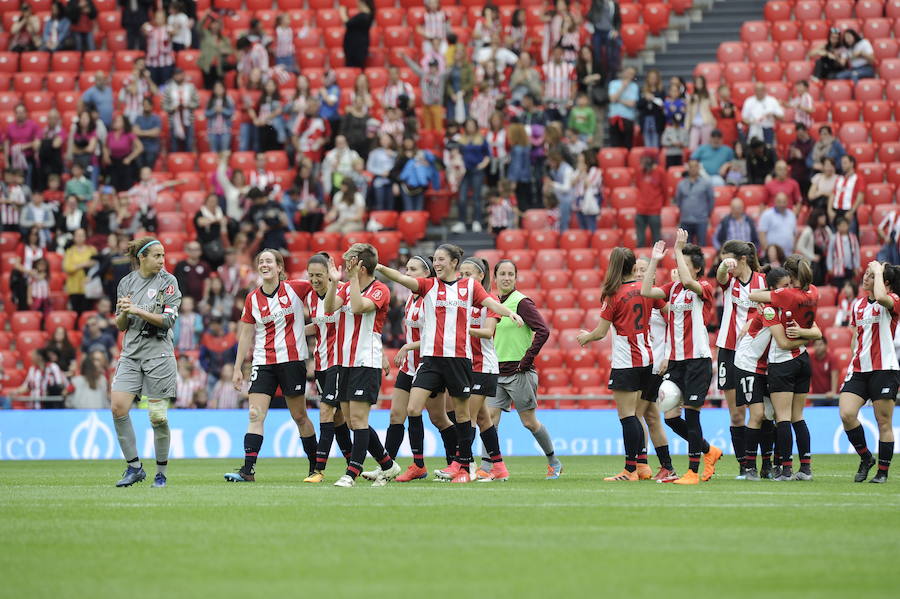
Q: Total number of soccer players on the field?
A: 15